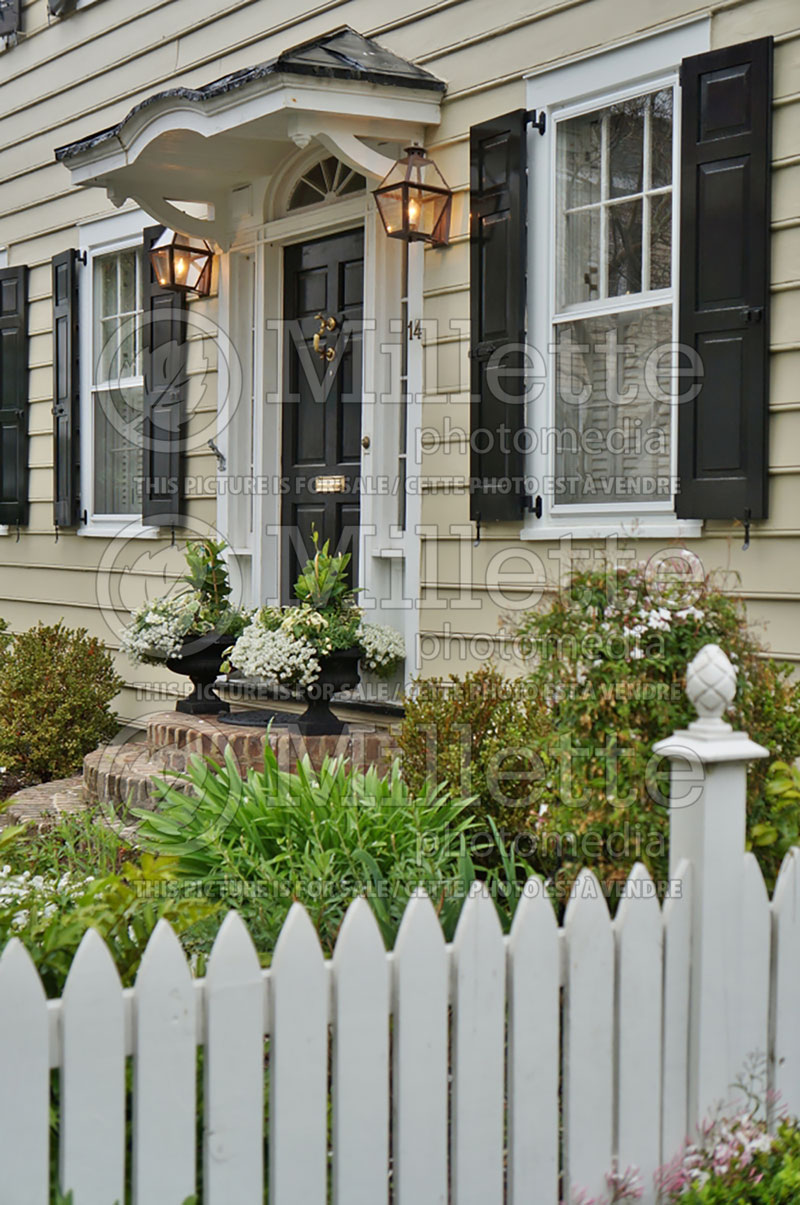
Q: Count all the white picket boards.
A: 14